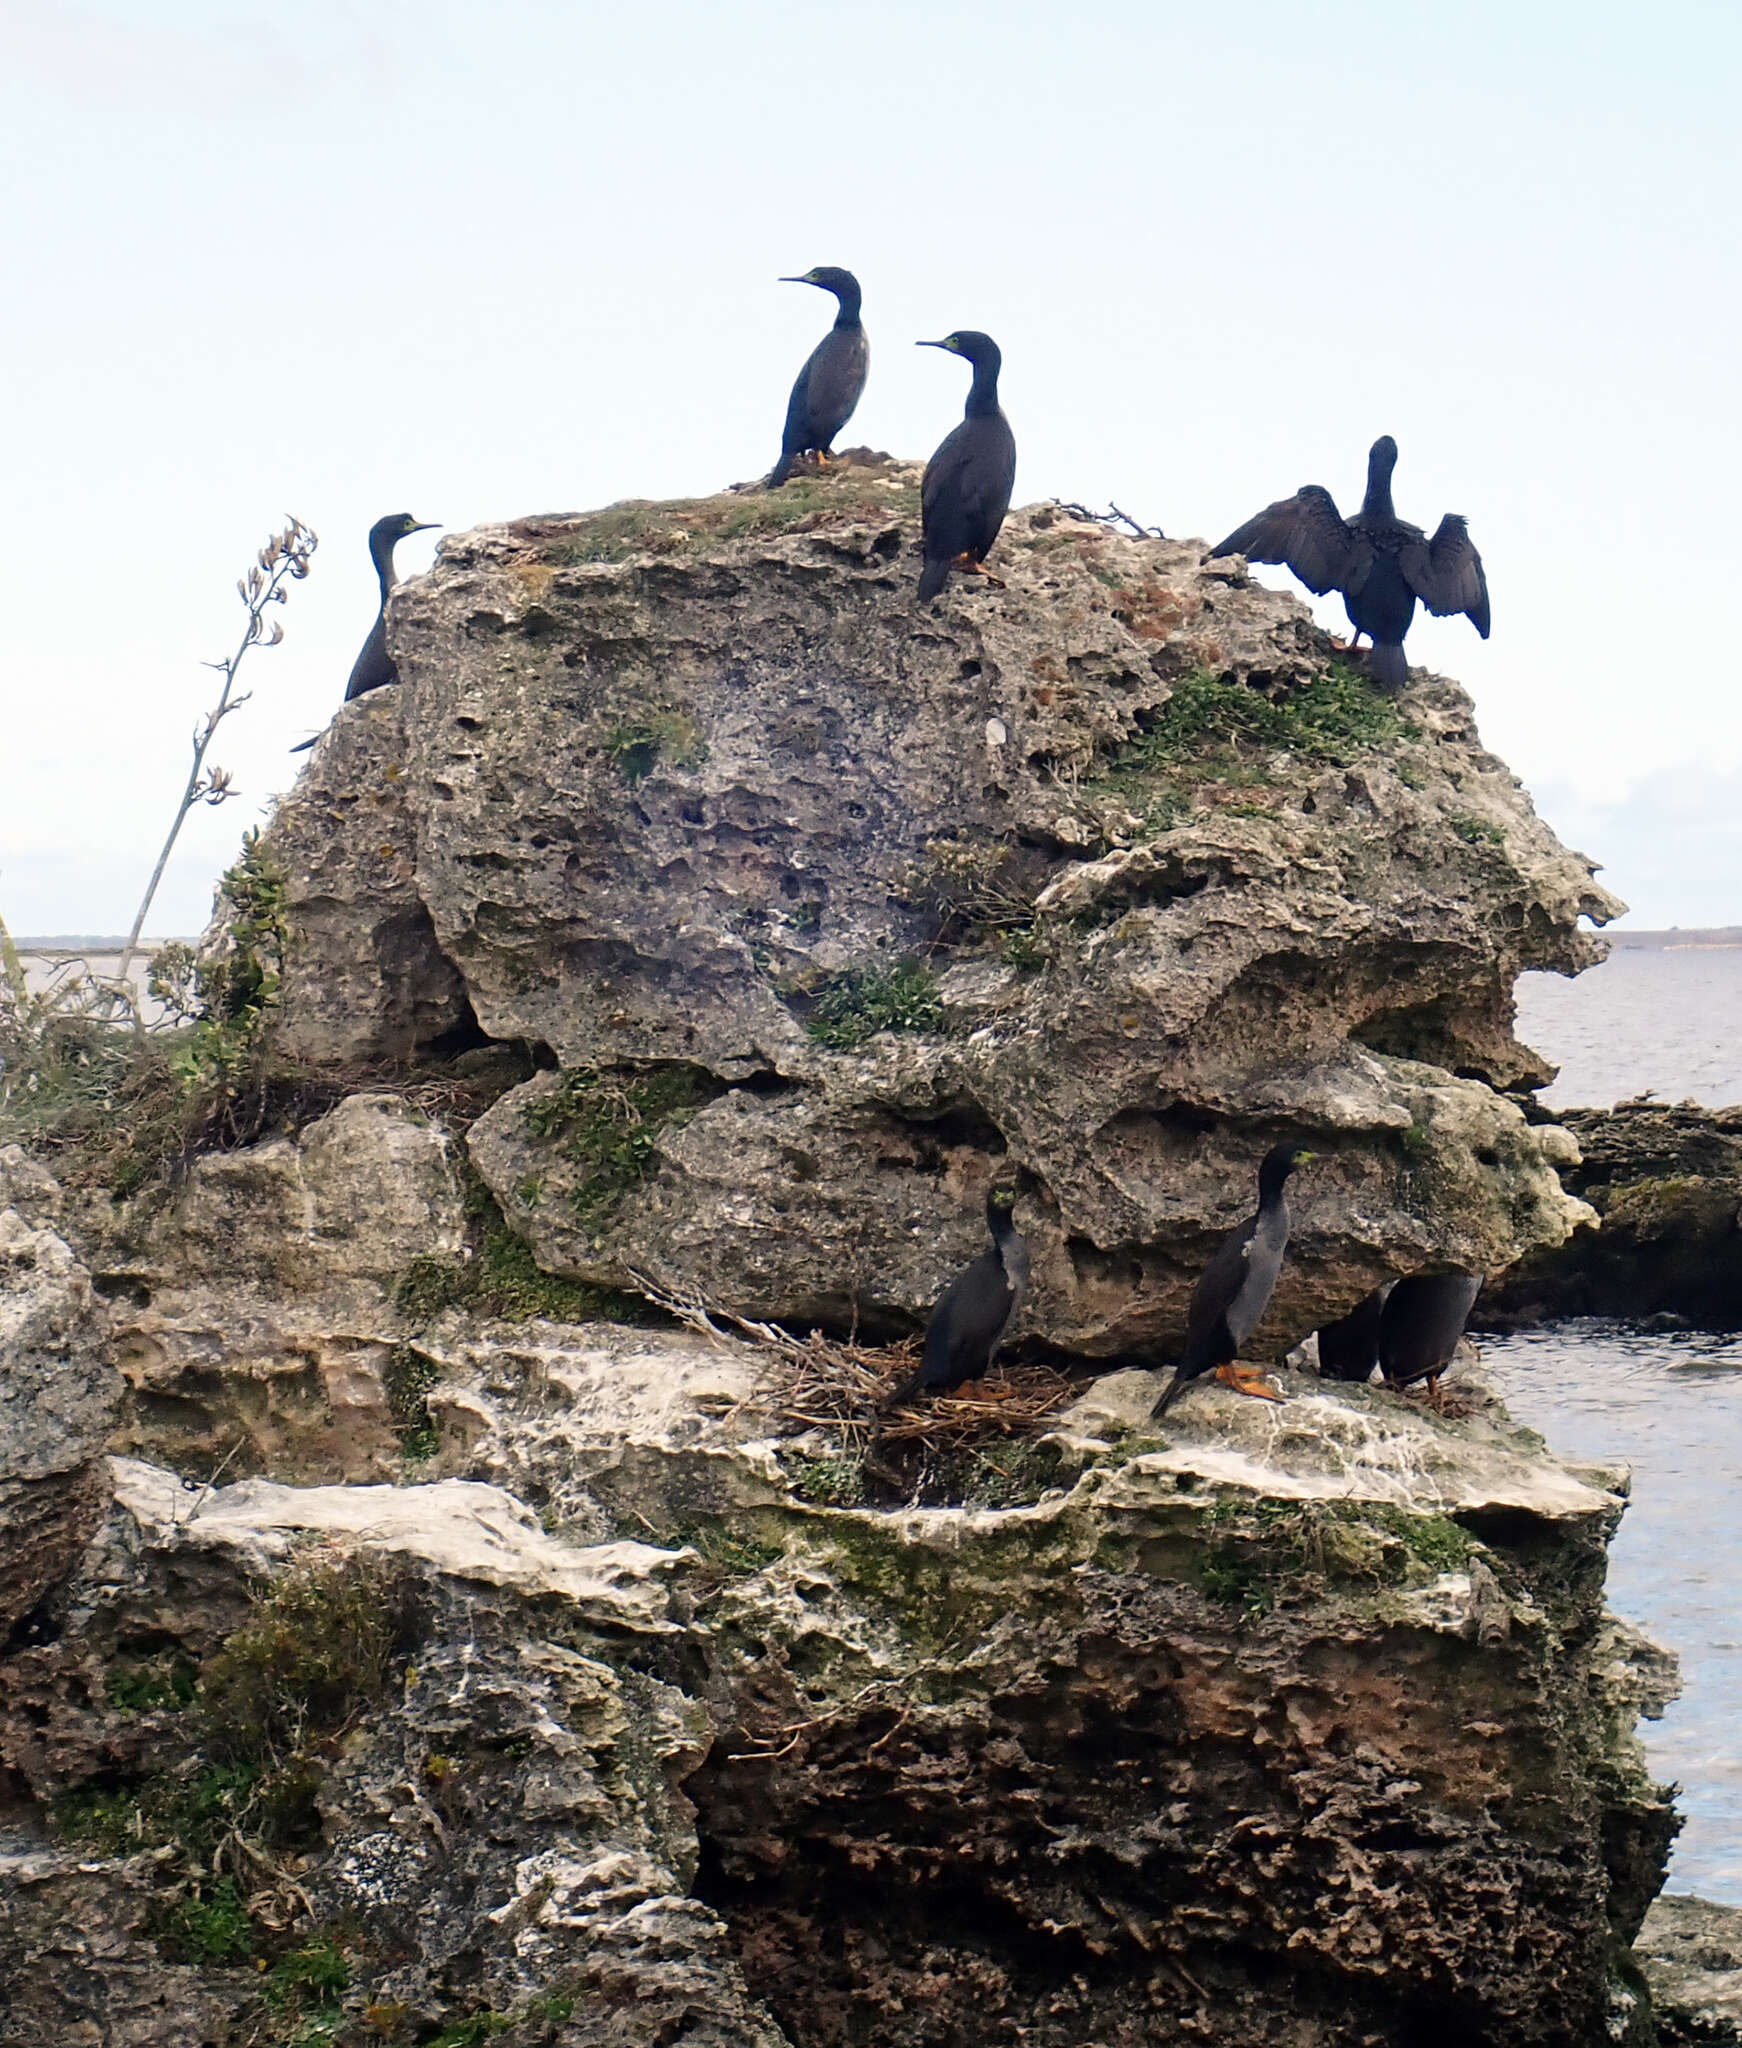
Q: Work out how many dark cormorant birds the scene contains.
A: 8